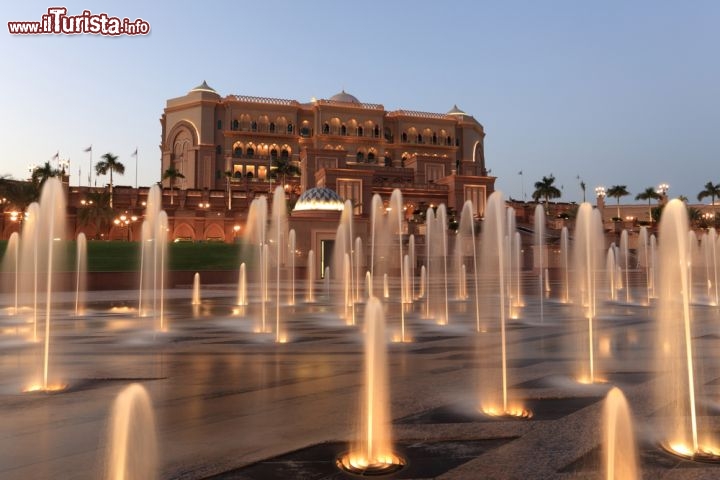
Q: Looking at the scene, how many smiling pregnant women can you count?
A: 0